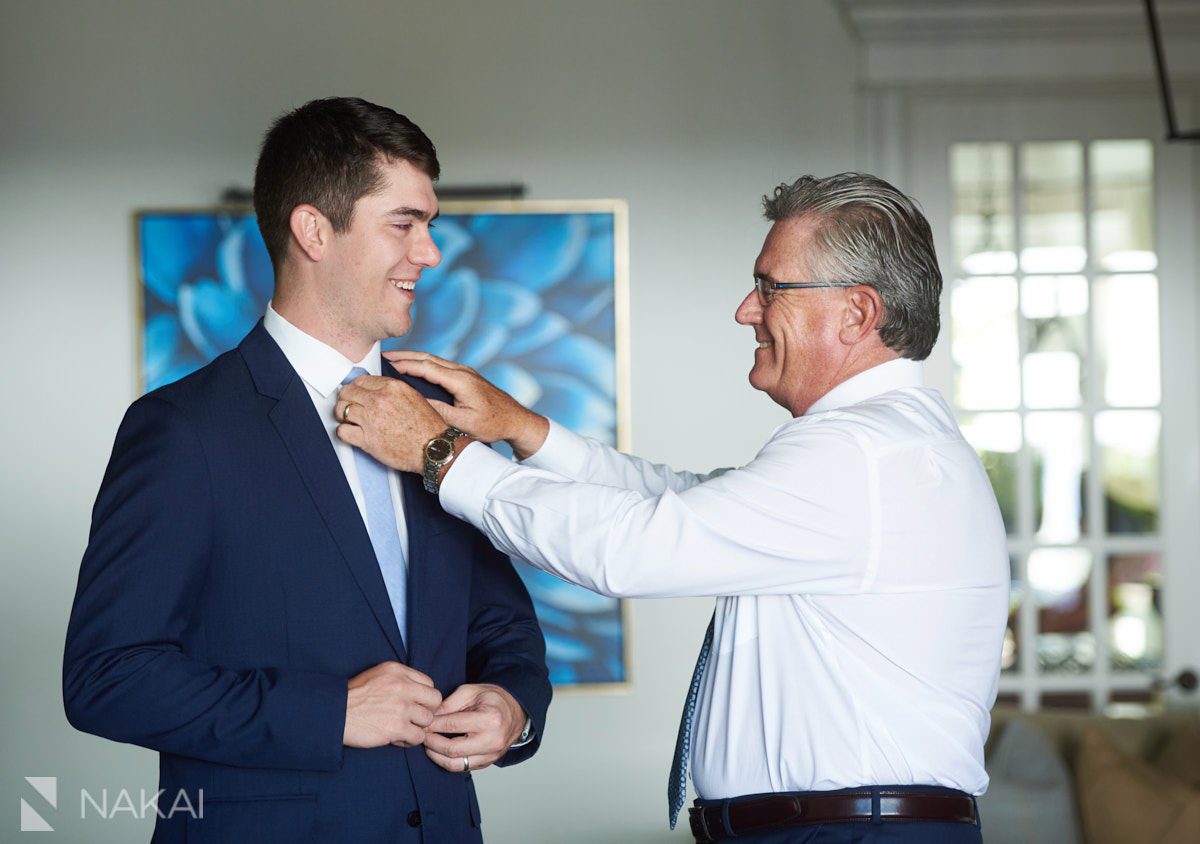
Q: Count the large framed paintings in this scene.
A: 1